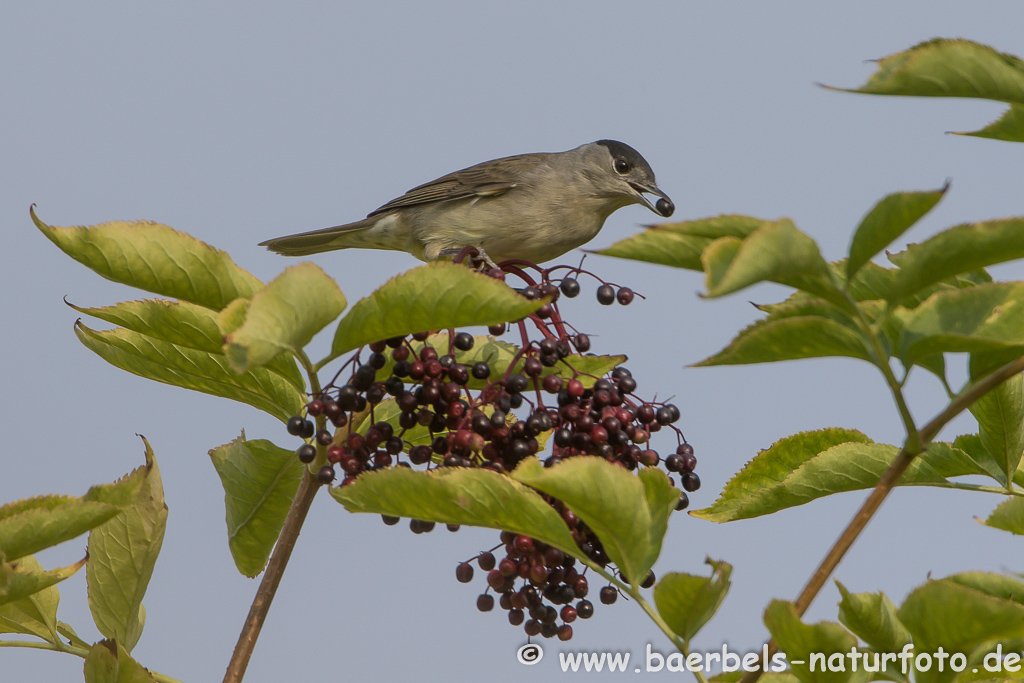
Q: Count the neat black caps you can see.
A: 1